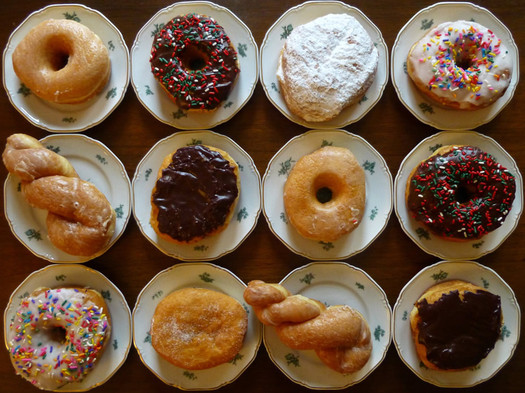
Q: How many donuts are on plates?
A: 12